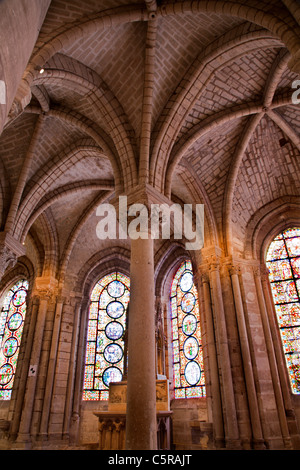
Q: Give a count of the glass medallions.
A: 14